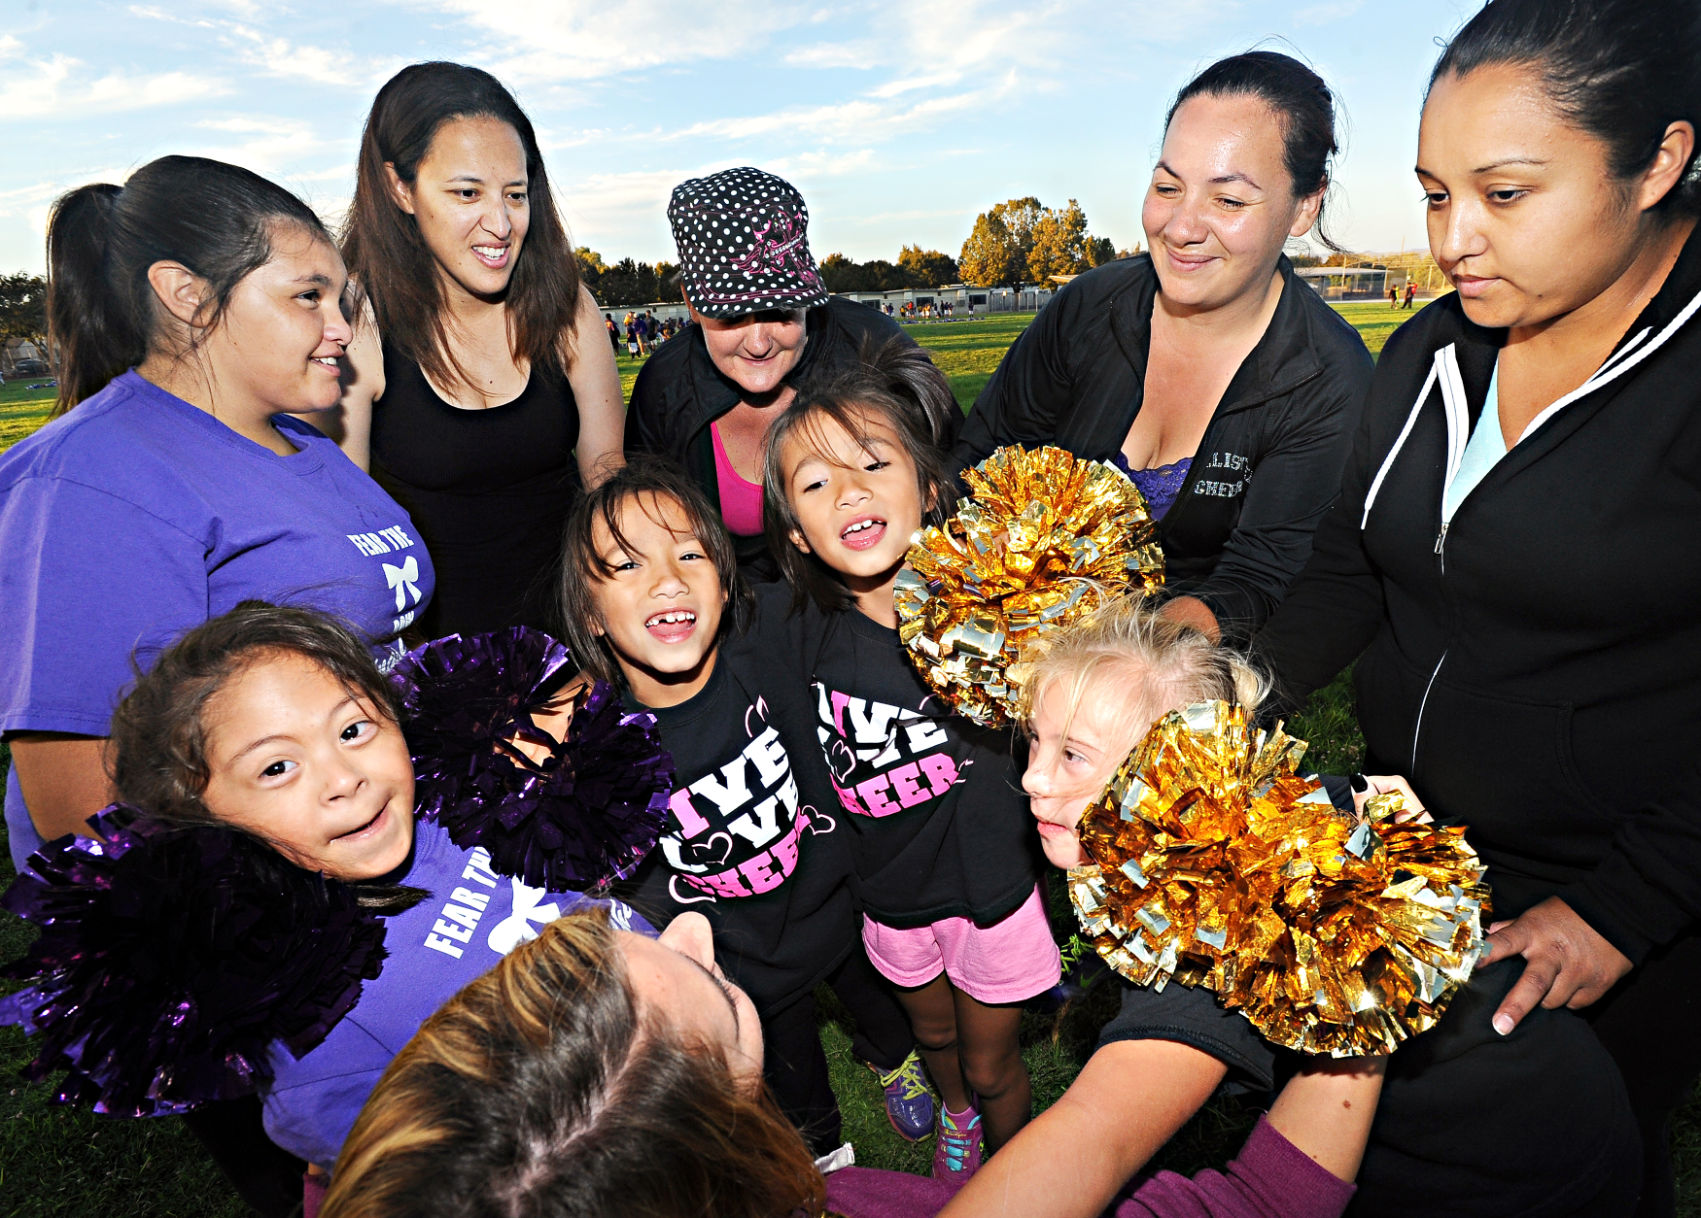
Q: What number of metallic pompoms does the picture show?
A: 4